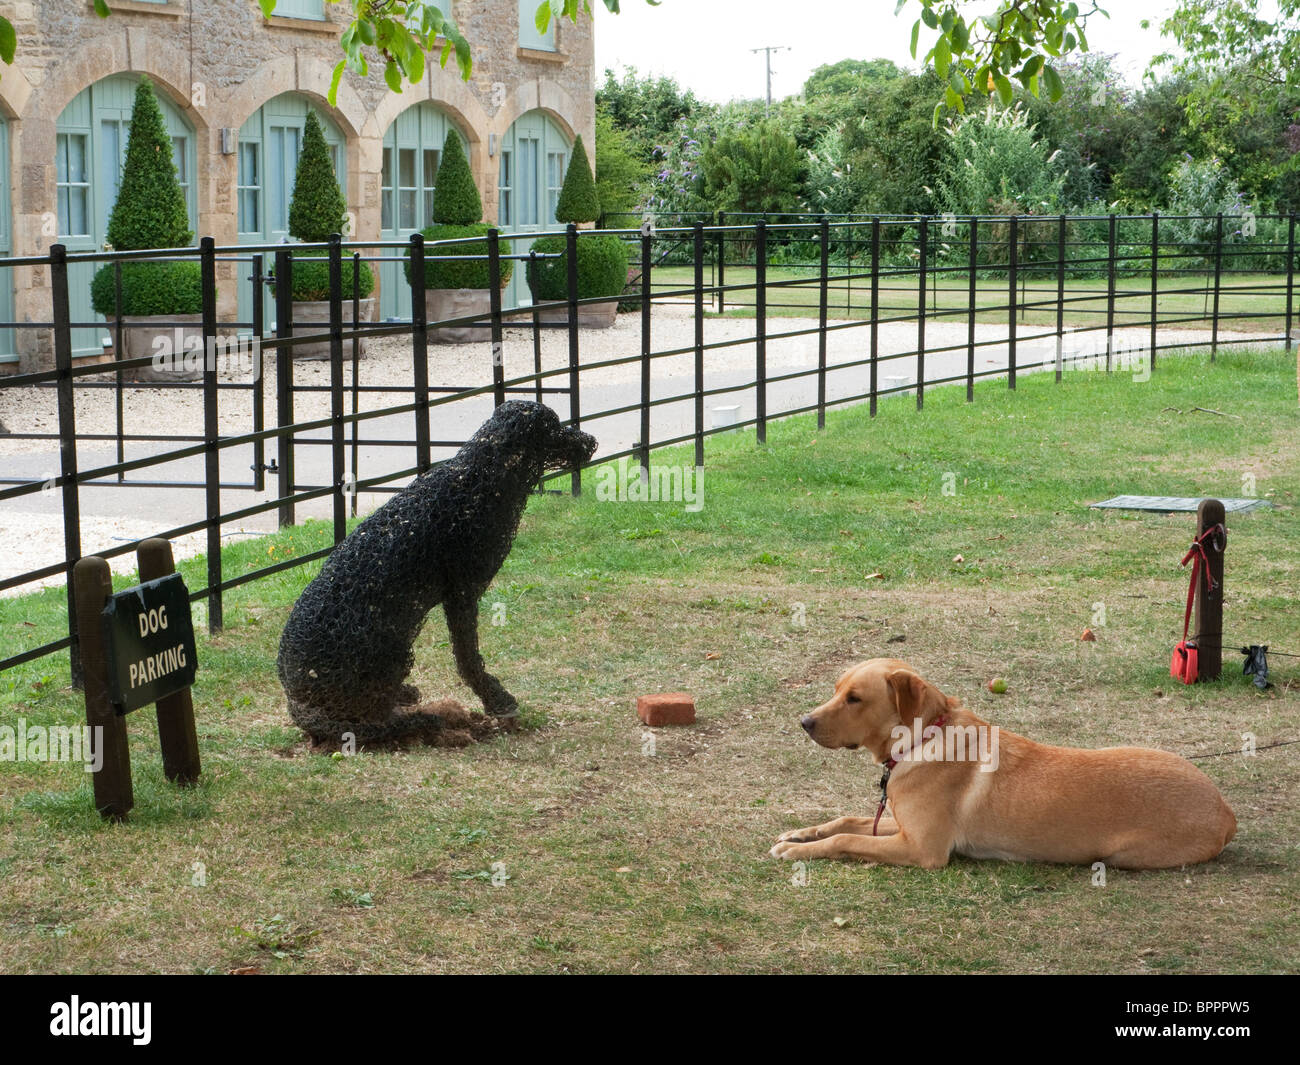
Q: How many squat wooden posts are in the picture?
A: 3